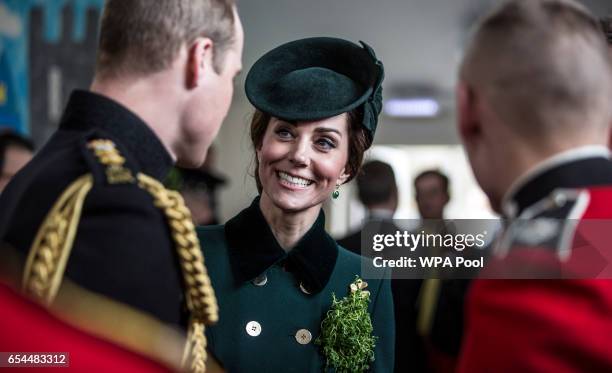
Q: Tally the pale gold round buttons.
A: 4